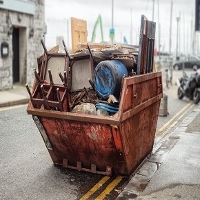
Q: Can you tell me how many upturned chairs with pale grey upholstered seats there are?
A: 2